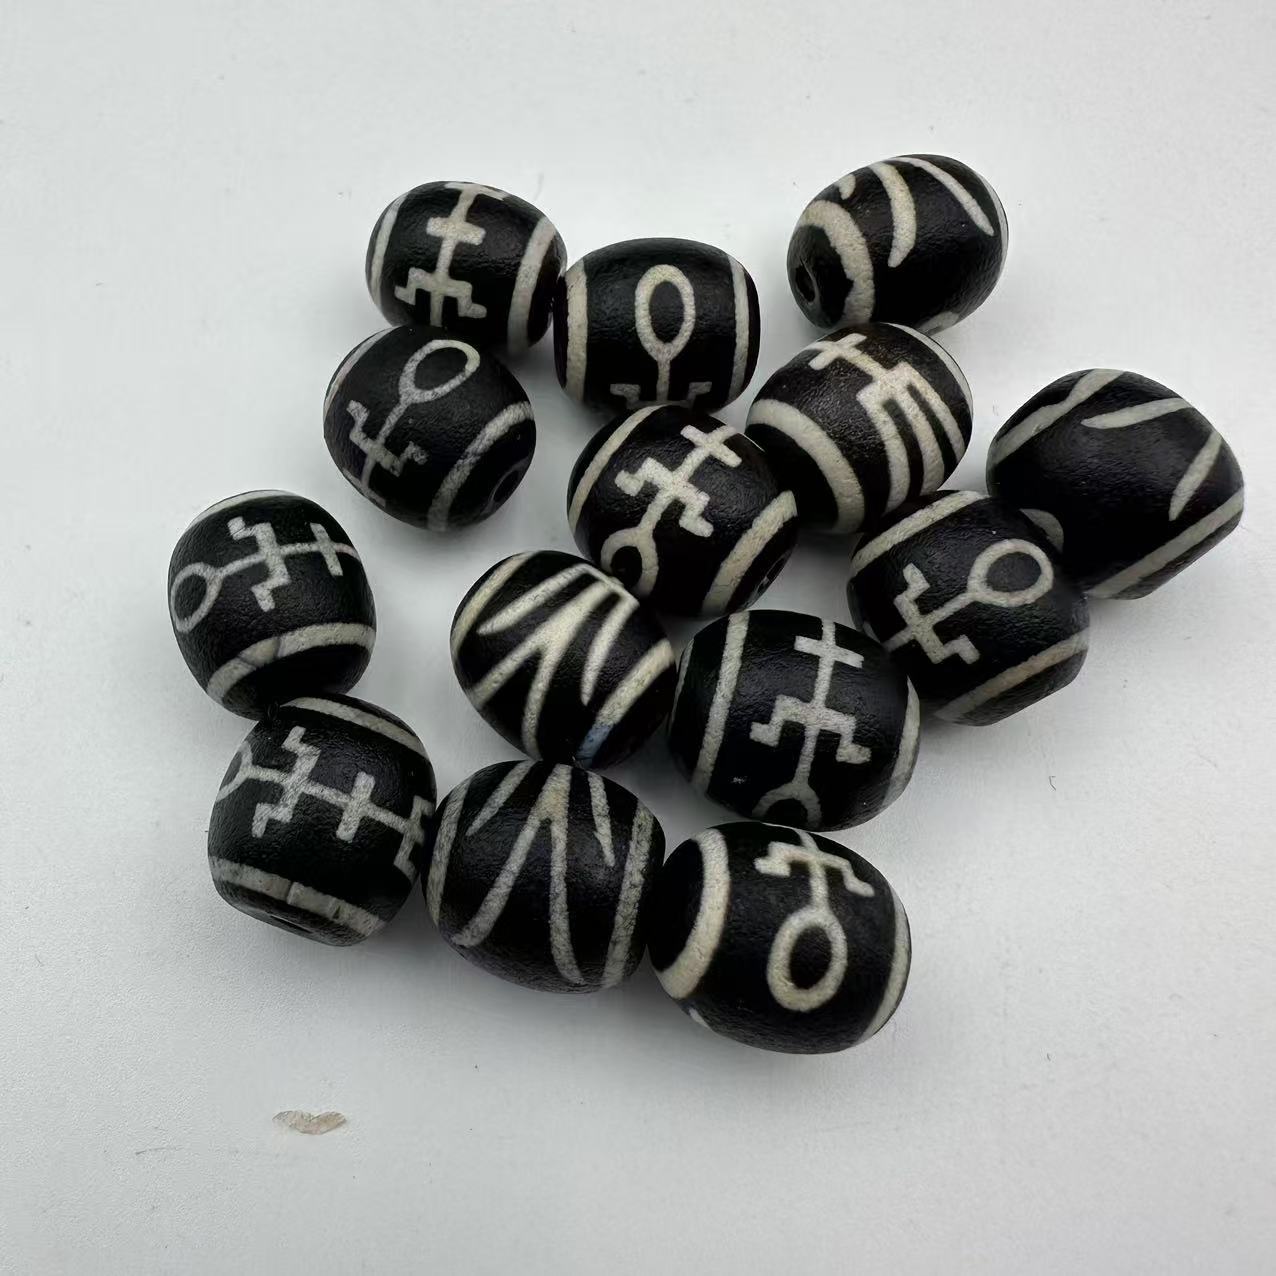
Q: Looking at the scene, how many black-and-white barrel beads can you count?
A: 14